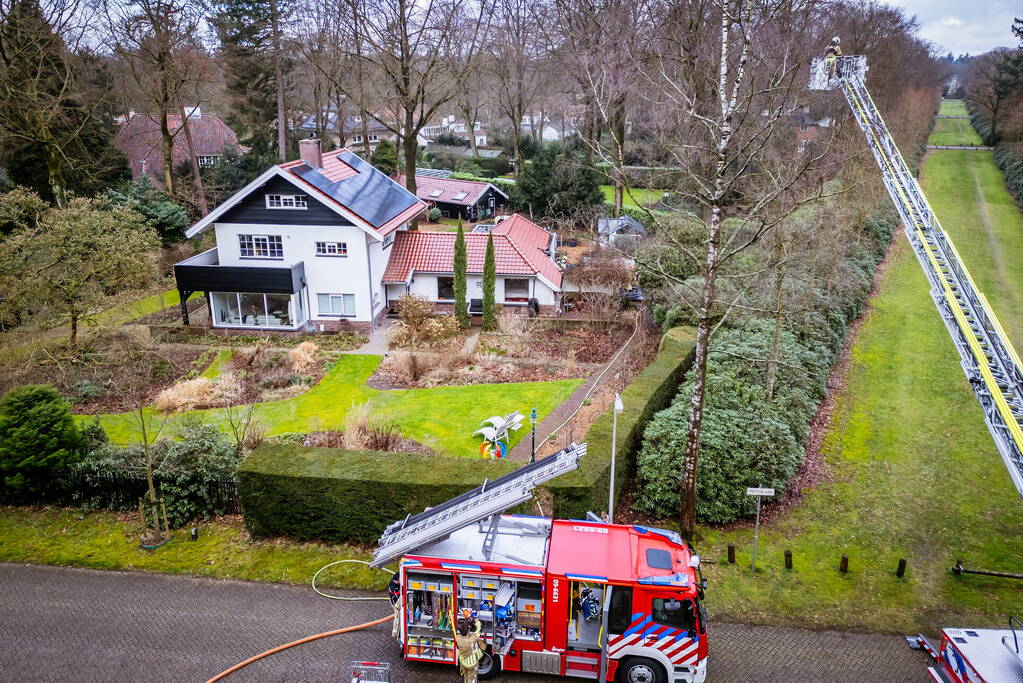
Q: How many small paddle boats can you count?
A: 0